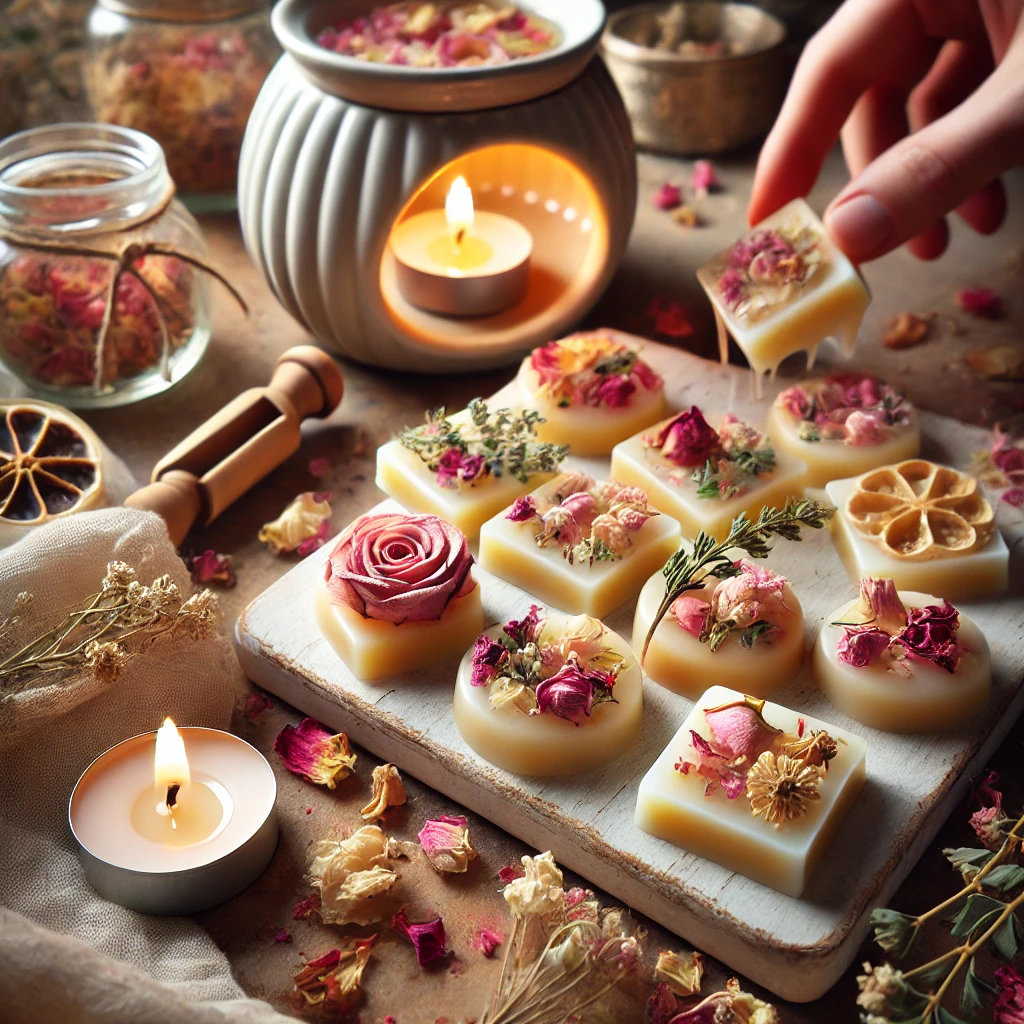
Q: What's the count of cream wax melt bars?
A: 12